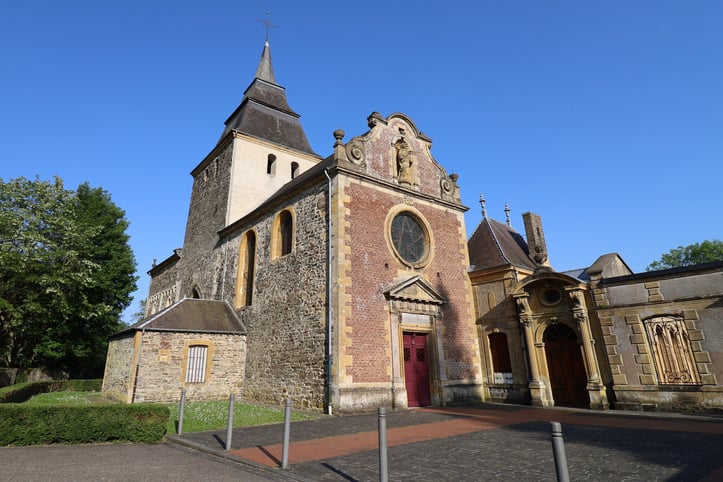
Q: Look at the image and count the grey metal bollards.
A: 5